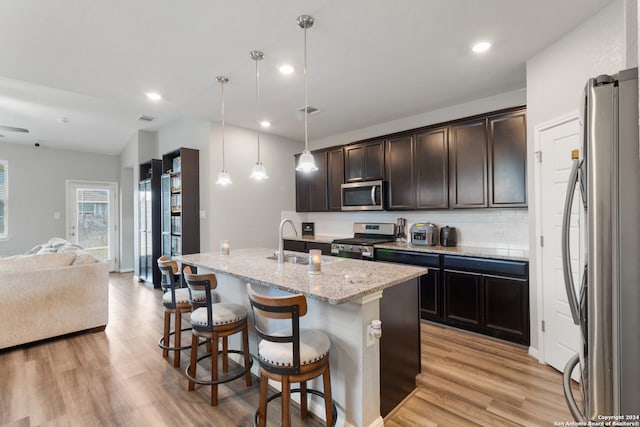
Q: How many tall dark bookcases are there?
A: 2